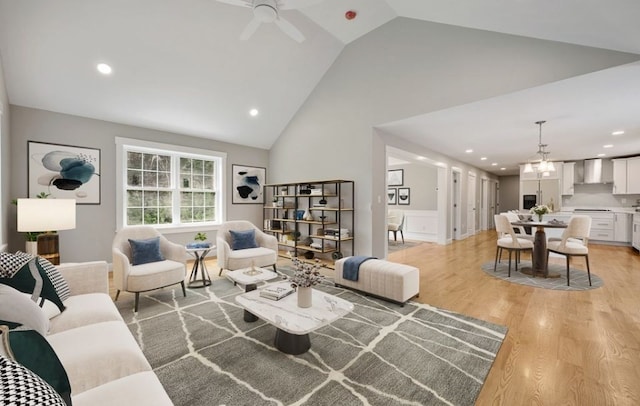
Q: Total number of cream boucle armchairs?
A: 2